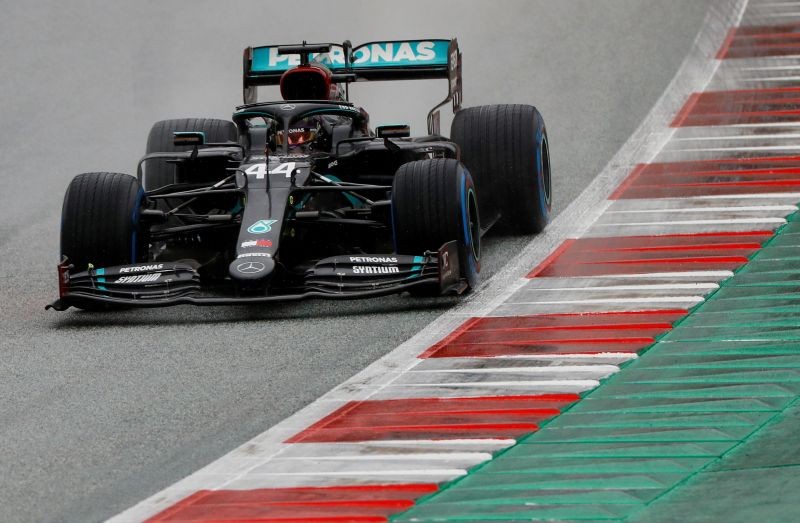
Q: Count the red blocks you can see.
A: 7